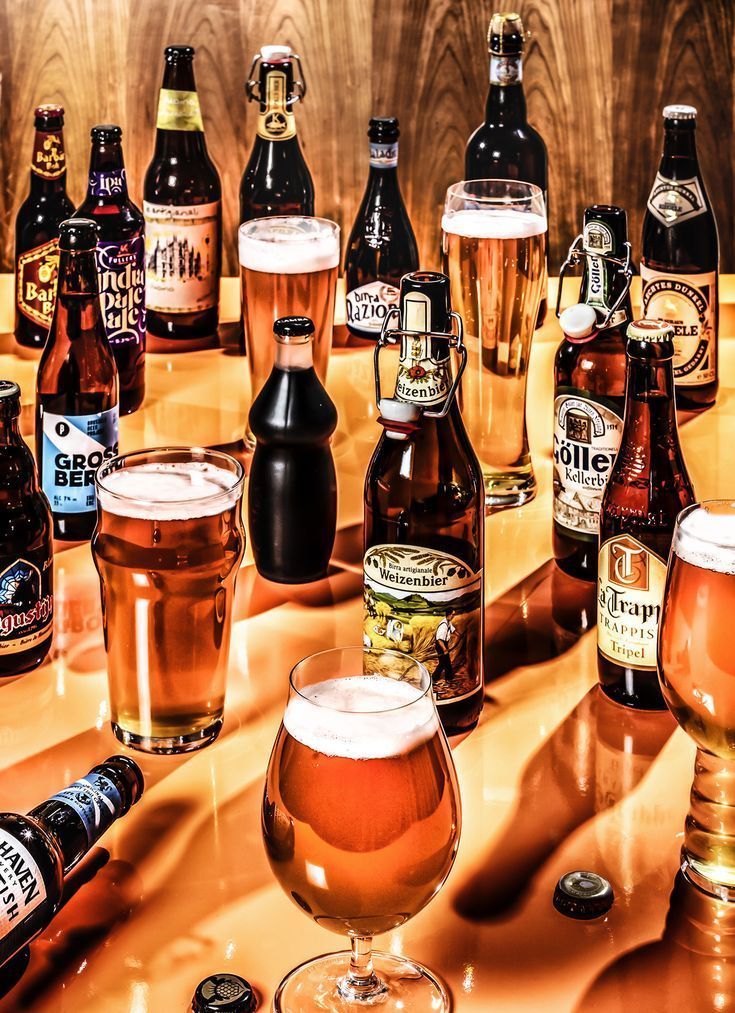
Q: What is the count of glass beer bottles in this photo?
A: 14